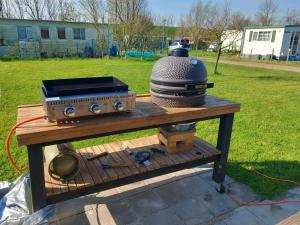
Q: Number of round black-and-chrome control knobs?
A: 3